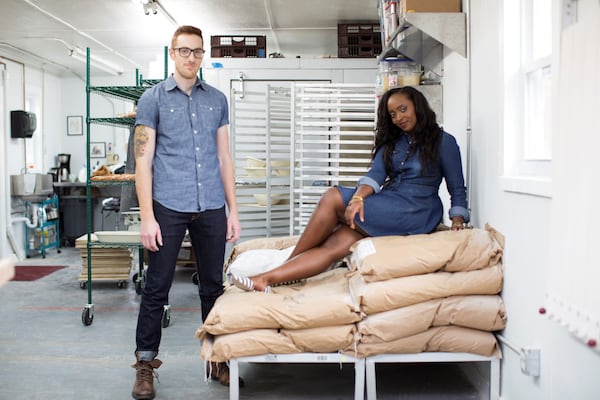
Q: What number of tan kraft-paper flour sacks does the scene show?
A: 7